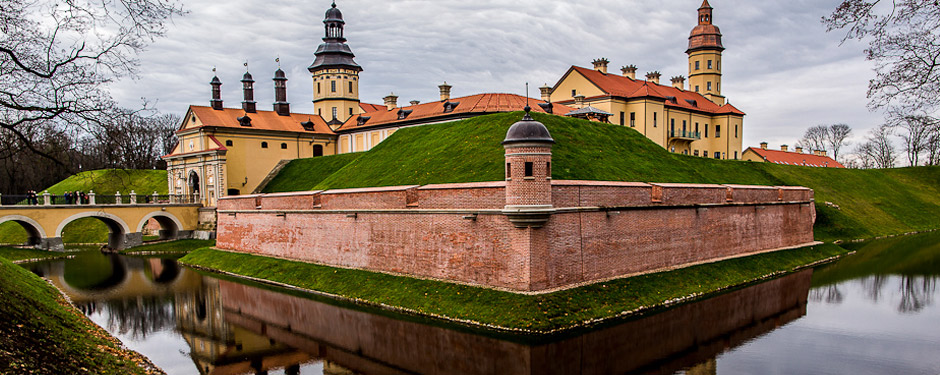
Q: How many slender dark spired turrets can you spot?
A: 3